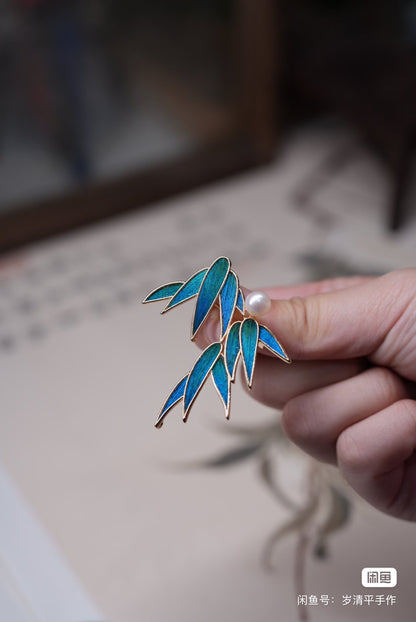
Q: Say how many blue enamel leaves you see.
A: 11